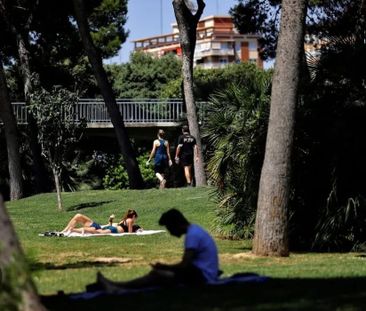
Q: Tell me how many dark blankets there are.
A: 1